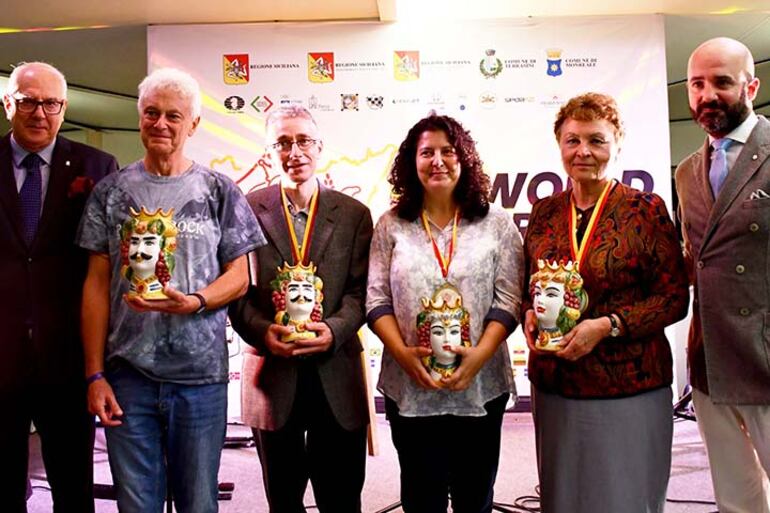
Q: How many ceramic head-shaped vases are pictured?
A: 4